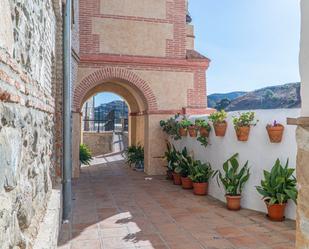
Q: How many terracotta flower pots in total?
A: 12